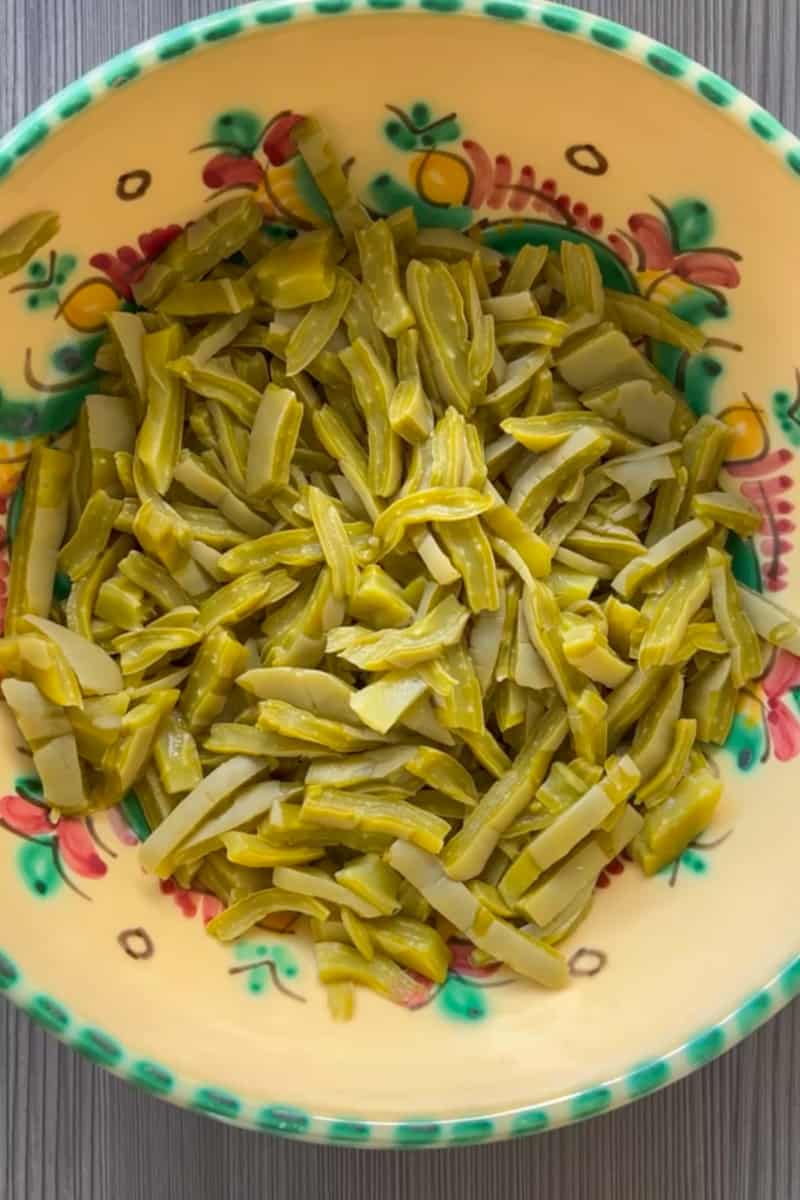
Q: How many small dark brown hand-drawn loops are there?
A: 4